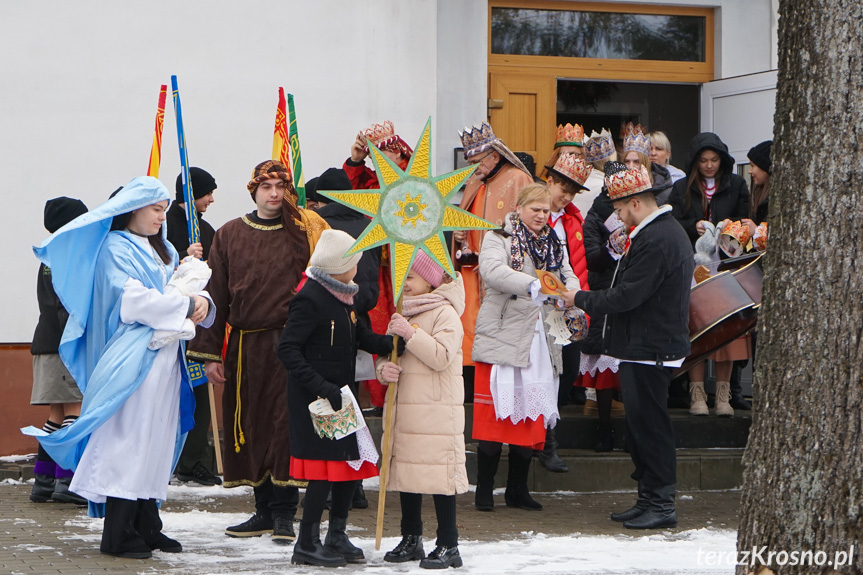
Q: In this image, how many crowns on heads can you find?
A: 8